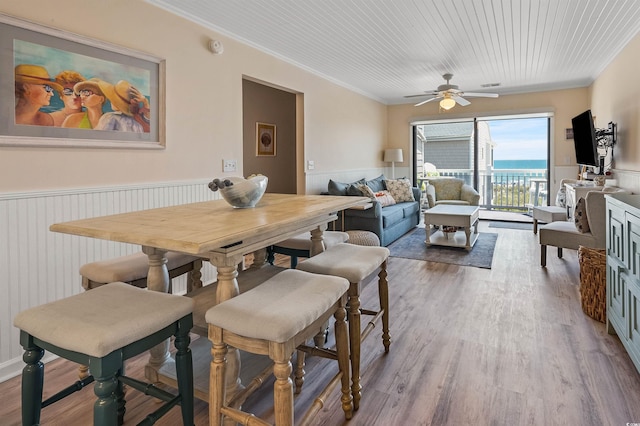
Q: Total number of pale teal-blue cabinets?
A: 1